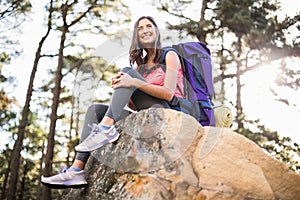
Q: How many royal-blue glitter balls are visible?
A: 0